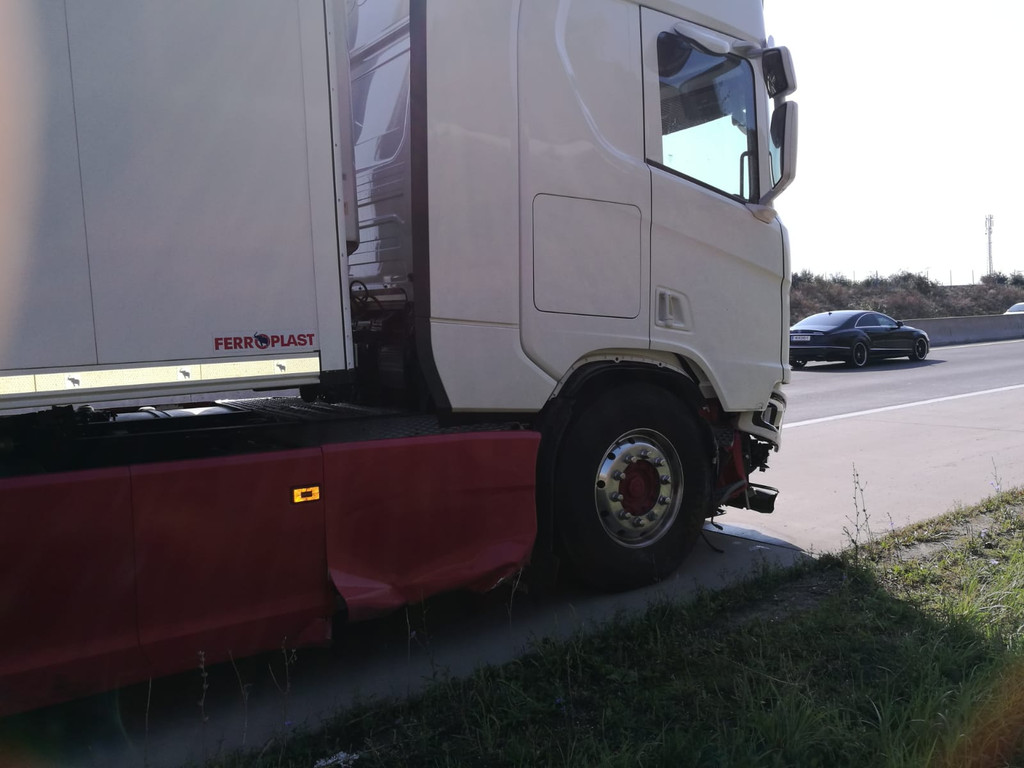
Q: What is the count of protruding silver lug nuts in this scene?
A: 10